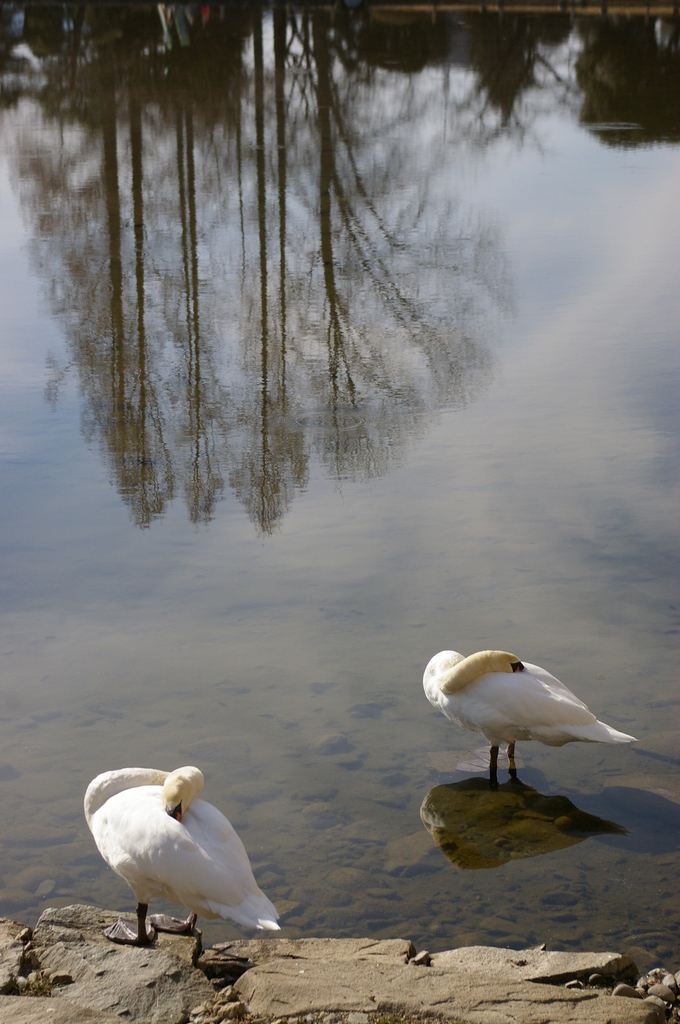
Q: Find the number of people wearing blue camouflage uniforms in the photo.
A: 0